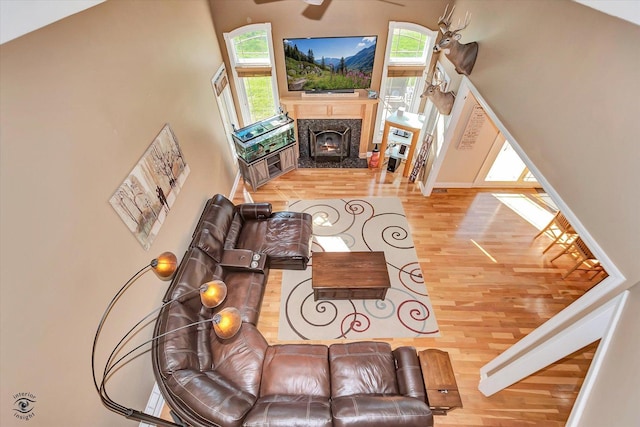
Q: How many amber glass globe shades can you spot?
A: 3